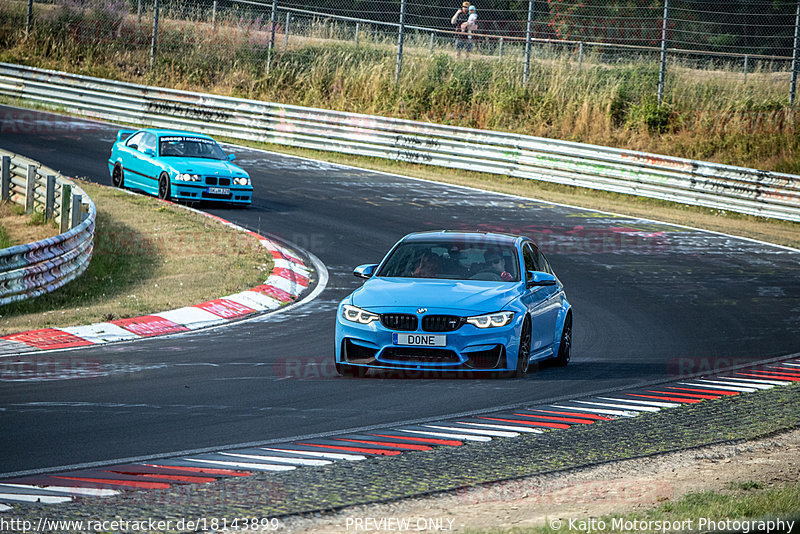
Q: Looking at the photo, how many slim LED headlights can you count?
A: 2